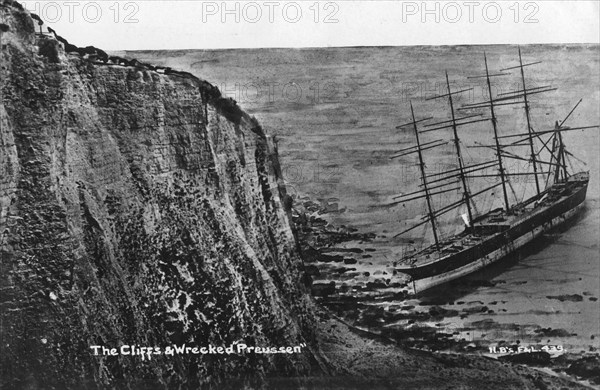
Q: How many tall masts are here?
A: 4